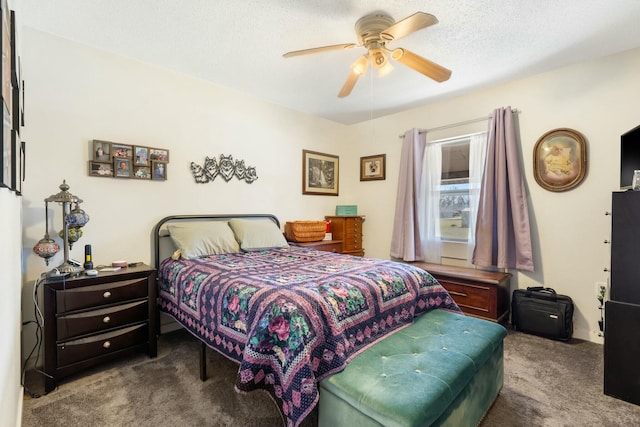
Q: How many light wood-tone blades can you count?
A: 4